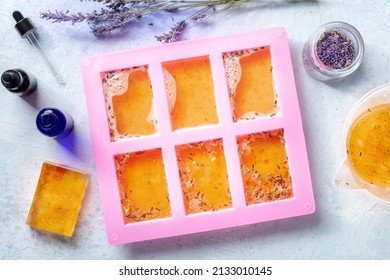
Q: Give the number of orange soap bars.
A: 7